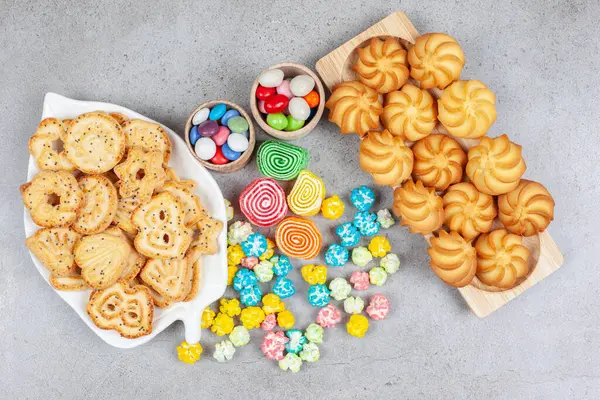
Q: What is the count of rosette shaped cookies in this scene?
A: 13